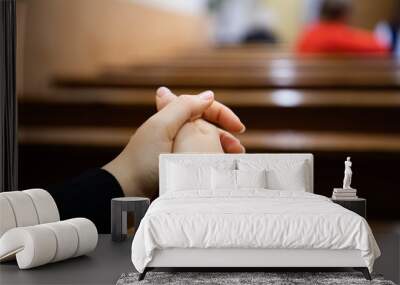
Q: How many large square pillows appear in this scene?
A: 2